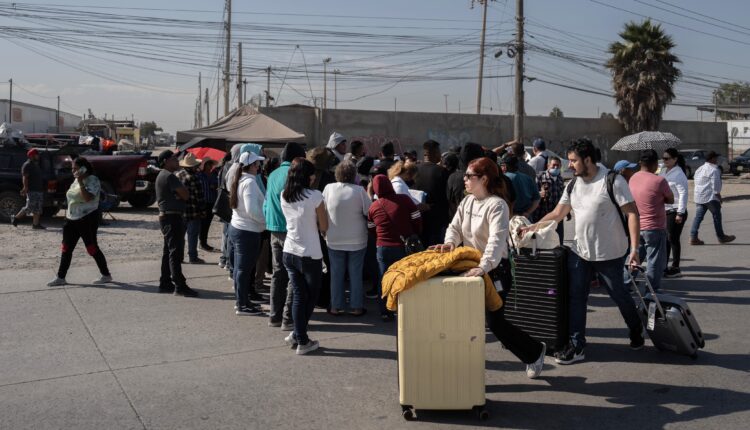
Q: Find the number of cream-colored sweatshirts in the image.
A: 1